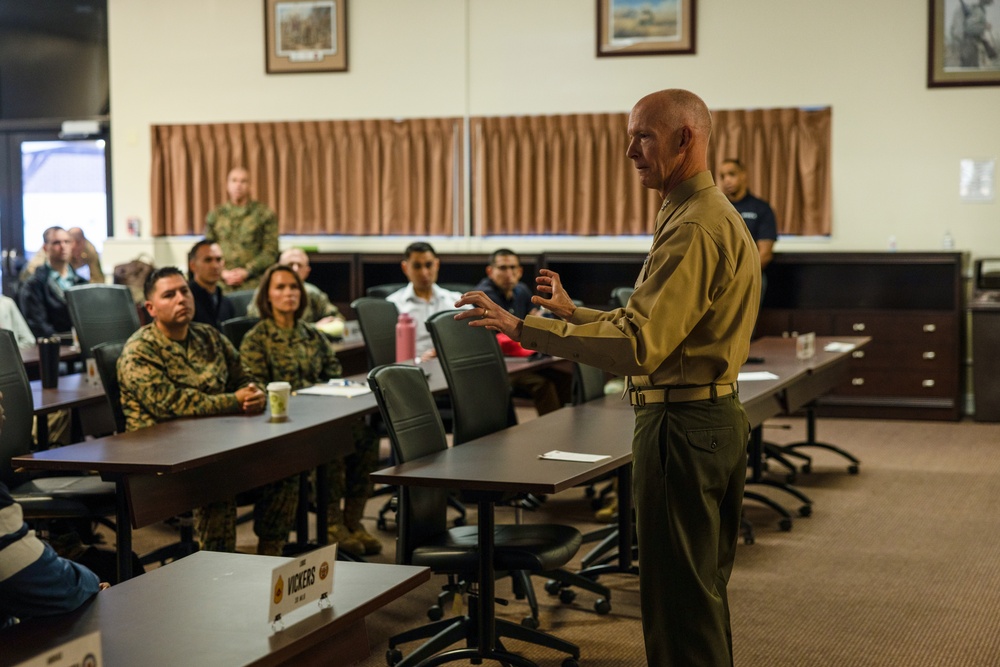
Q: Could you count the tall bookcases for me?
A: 0